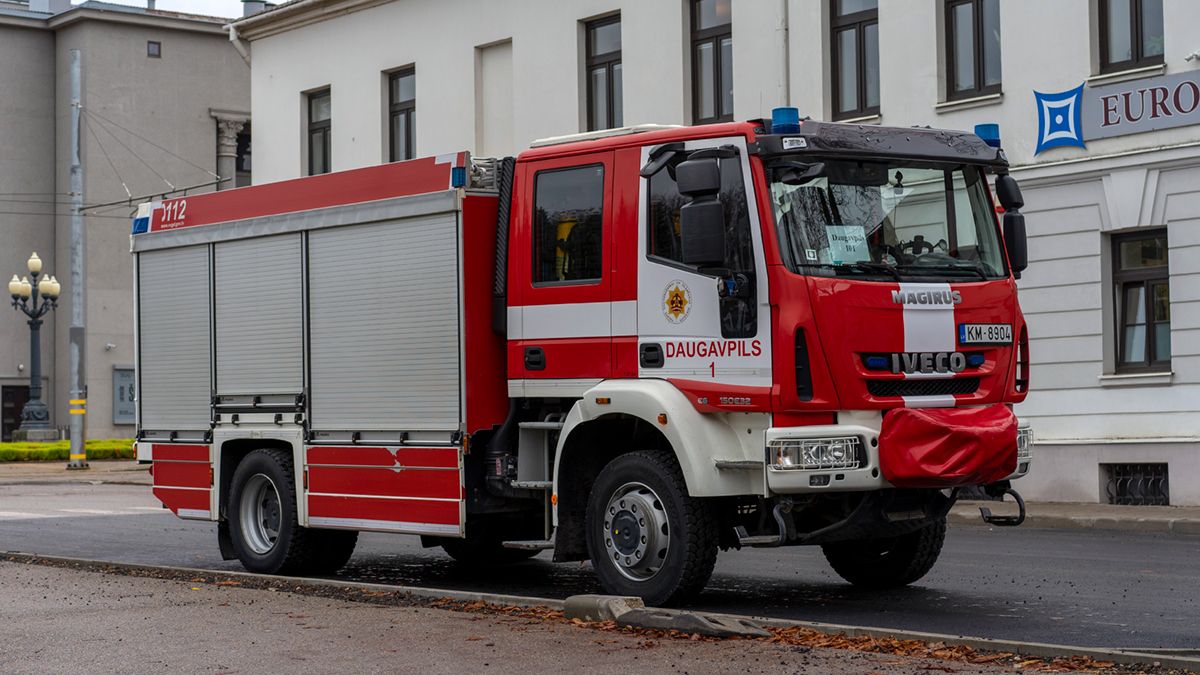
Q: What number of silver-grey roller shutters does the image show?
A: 3